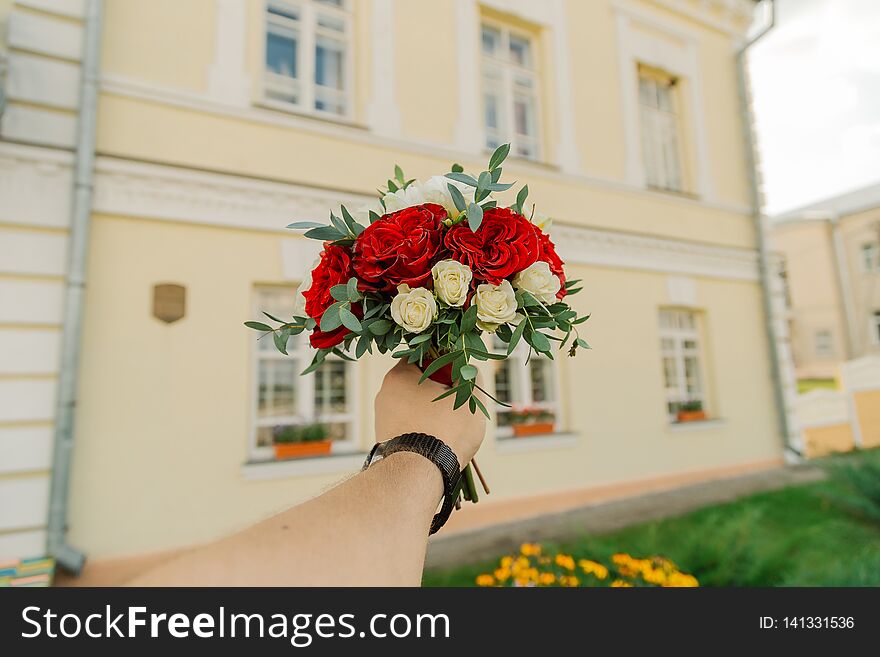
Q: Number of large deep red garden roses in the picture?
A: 4